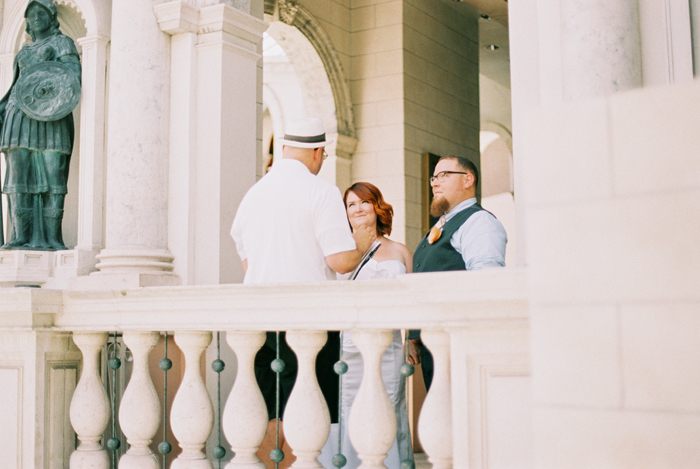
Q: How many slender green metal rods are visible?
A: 6